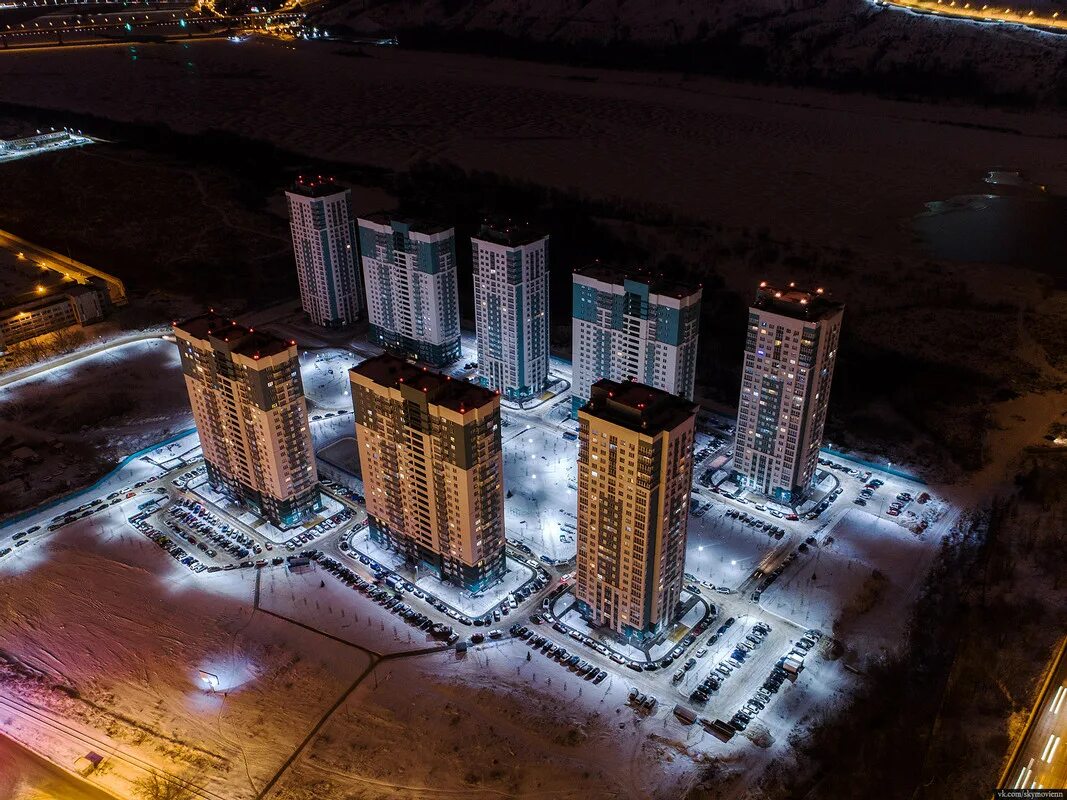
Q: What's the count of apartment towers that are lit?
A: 8